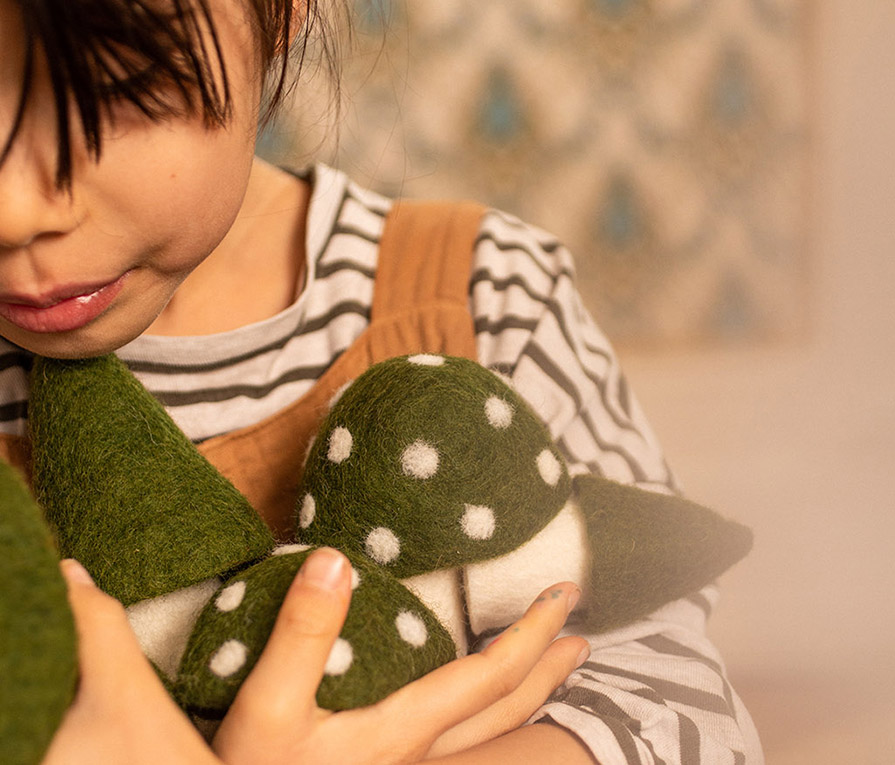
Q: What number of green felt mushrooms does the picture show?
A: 5